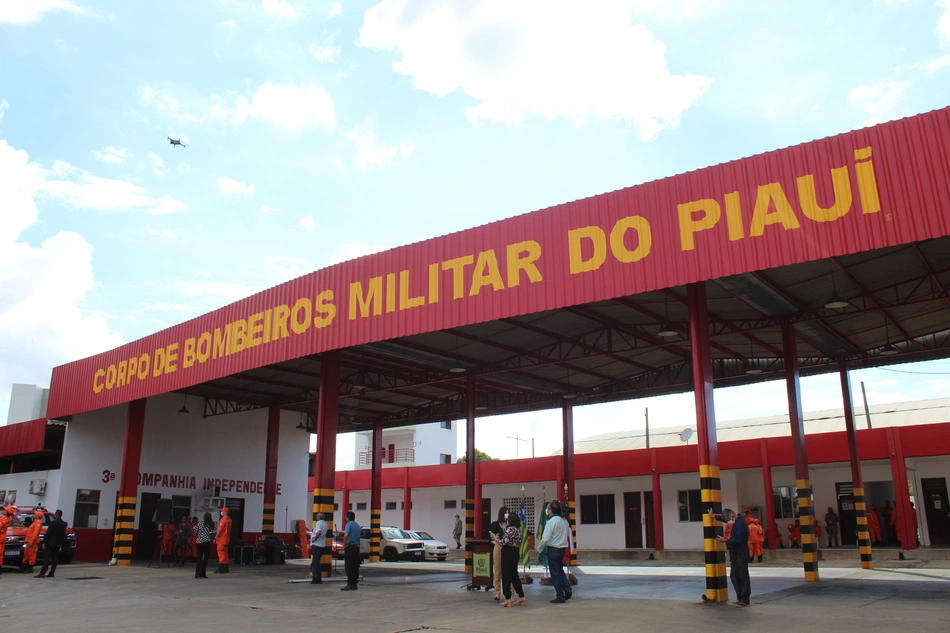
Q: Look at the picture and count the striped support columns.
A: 9